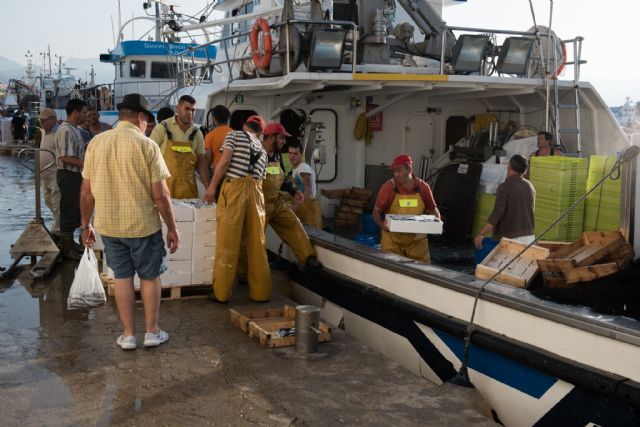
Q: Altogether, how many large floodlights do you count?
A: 3